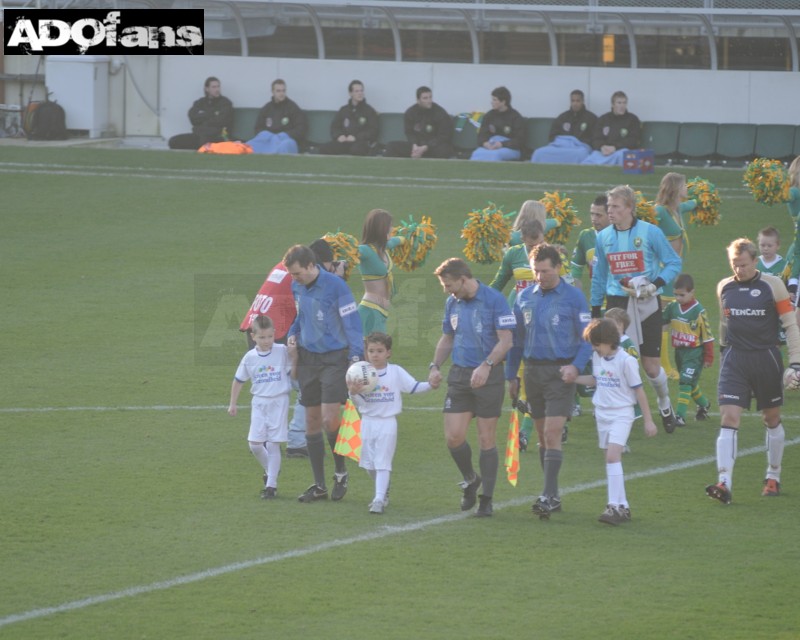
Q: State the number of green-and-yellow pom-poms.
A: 7